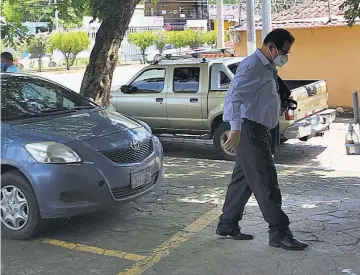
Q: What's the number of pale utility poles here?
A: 3